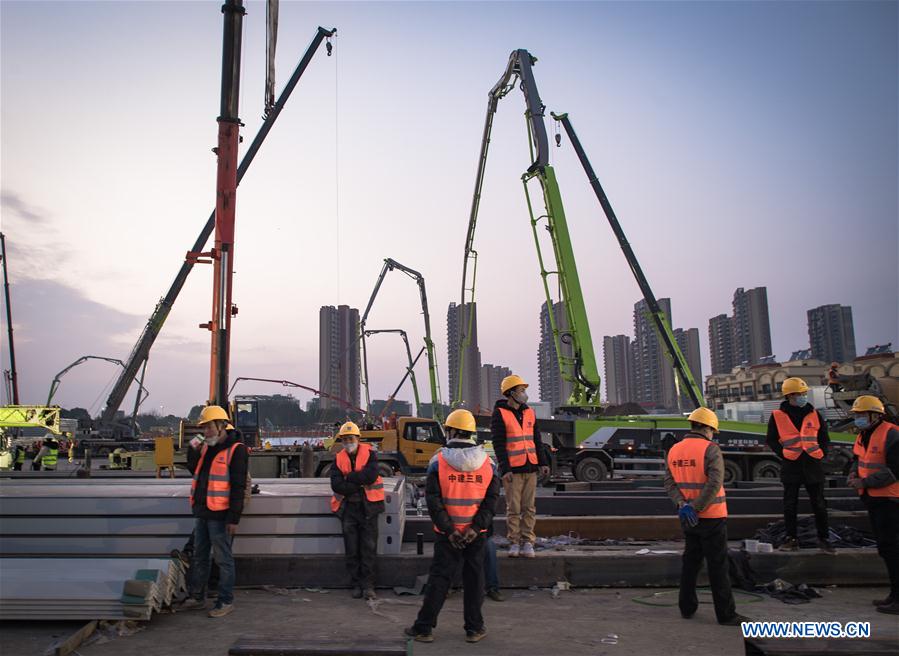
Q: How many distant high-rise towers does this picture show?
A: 10